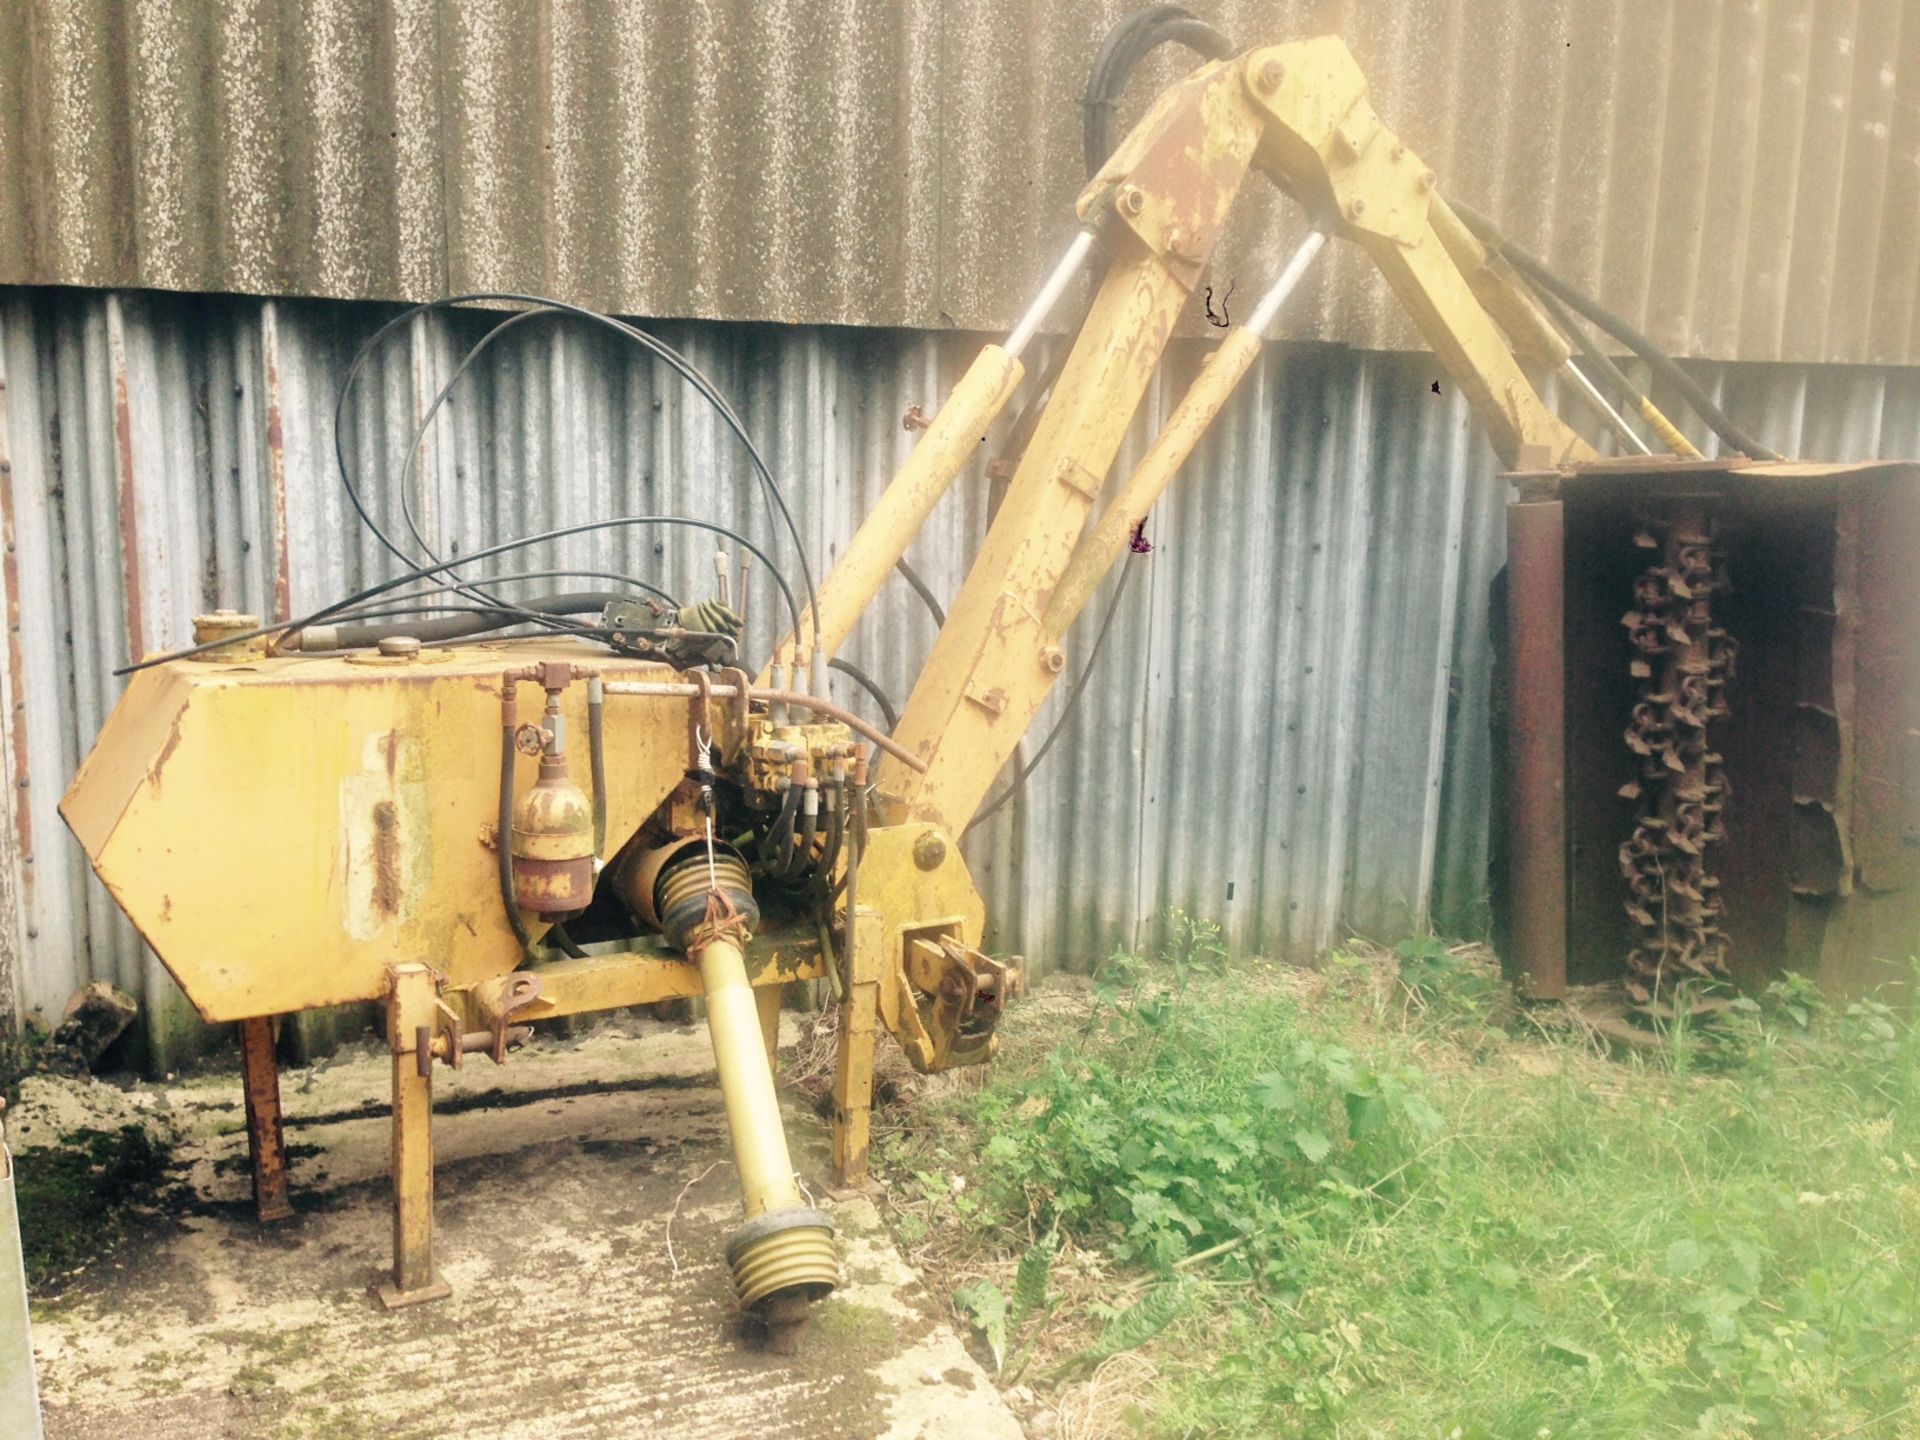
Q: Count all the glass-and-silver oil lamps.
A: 0